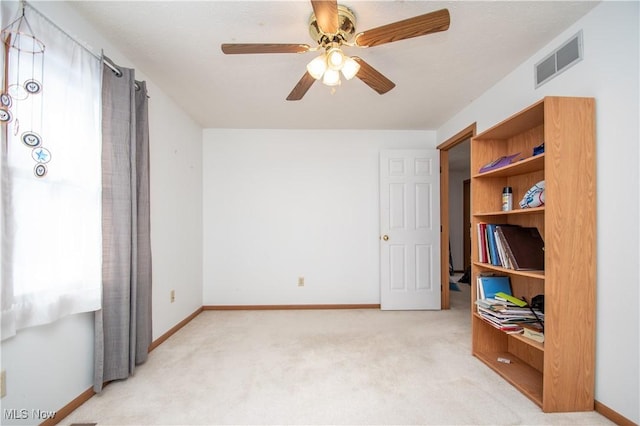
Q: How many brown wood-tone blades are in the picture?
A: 5